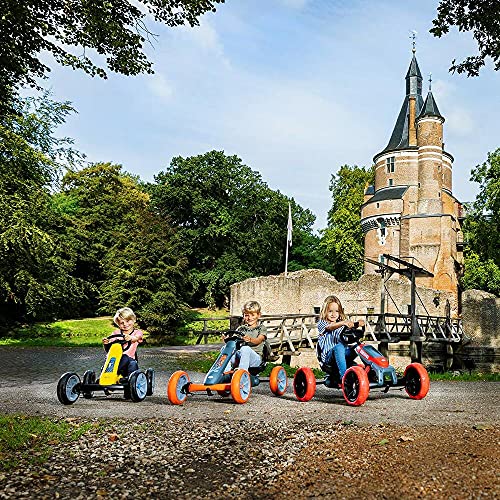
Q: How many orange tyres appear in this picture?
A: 3